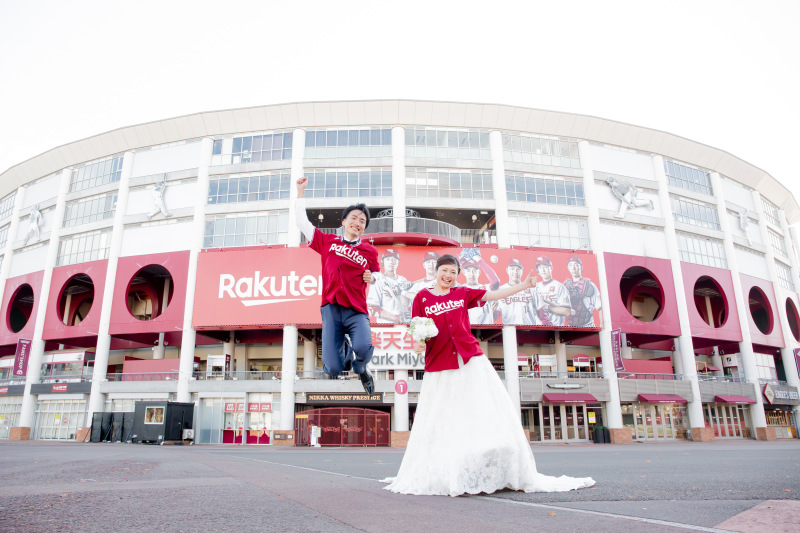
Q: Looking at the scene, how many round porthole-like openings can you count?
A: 7